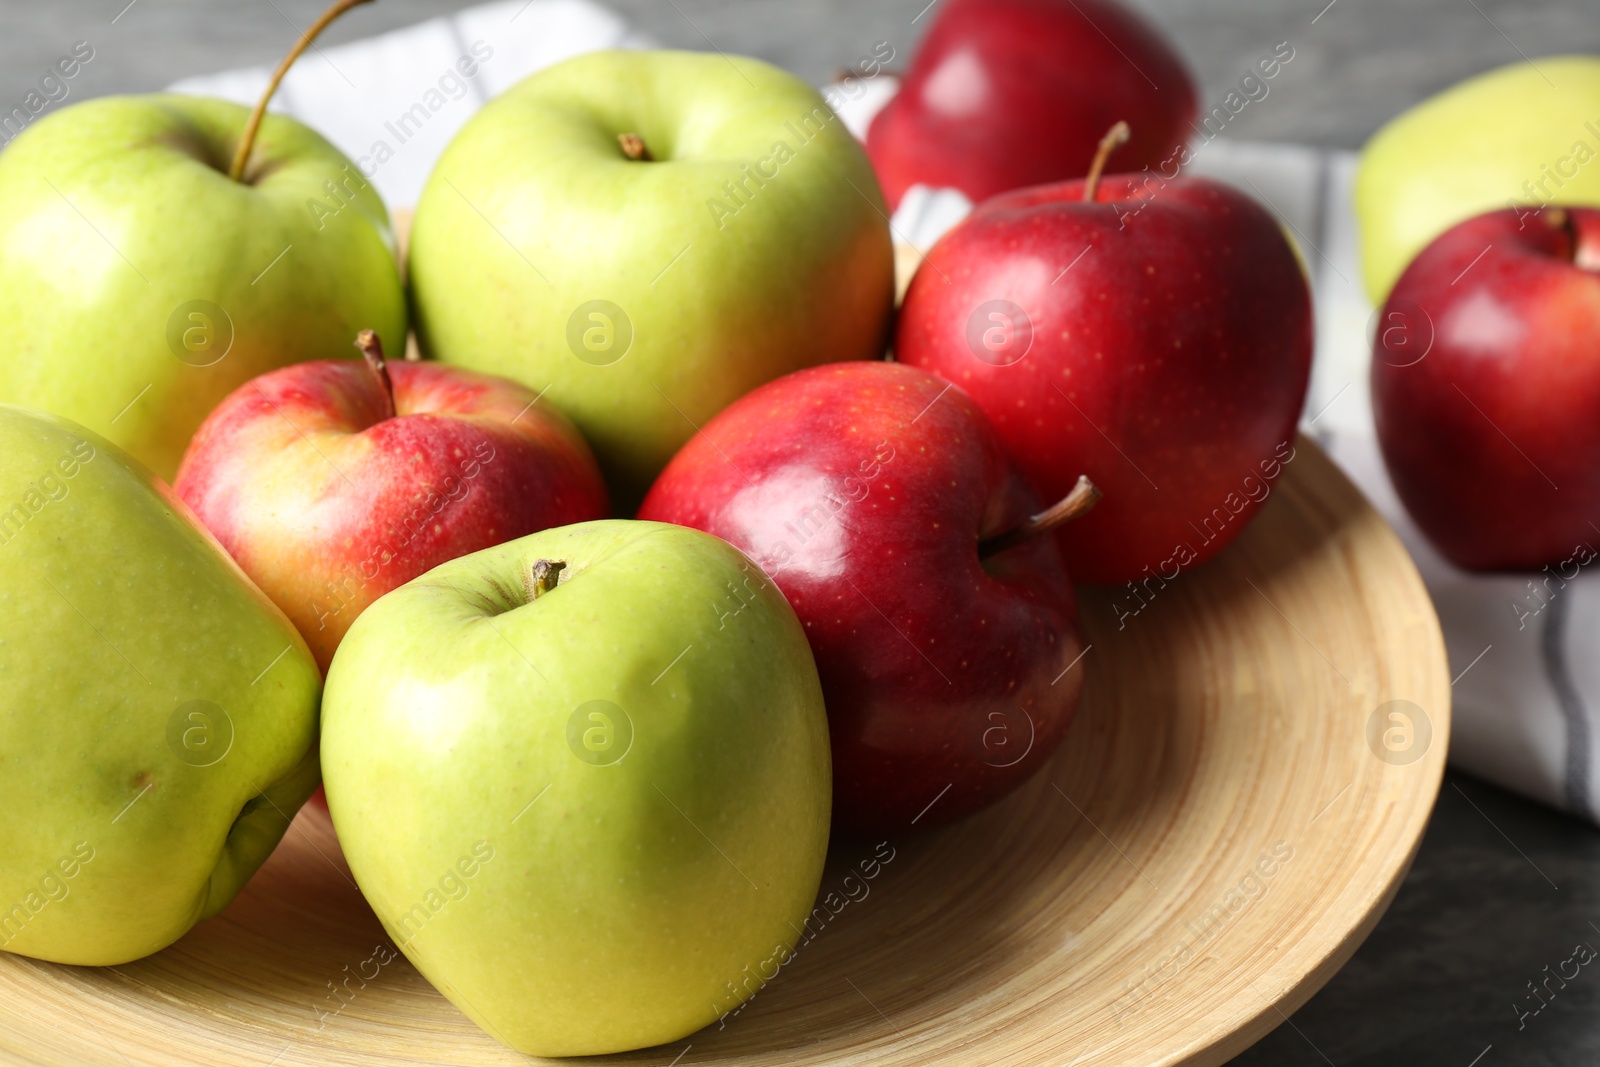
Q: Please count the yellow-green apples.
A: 5